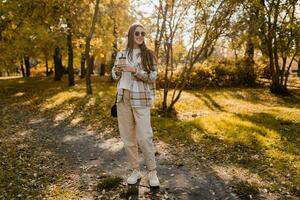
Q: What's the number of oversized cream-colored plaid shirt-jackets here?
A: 1